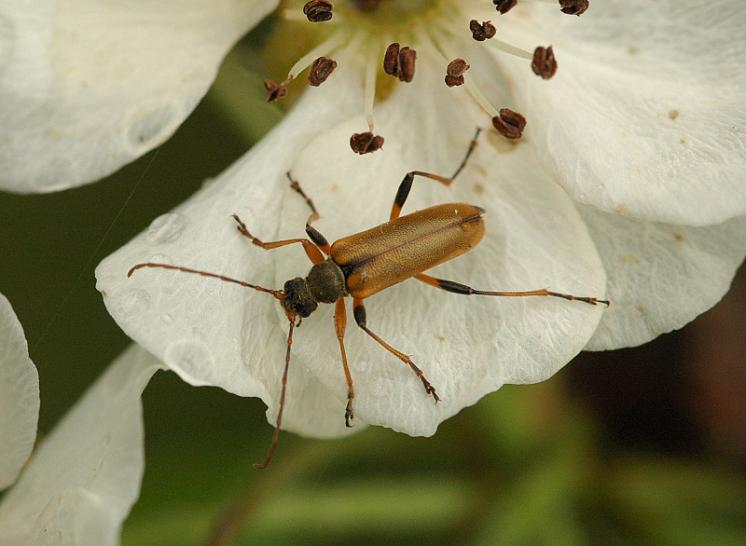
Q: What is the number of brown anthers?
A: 11